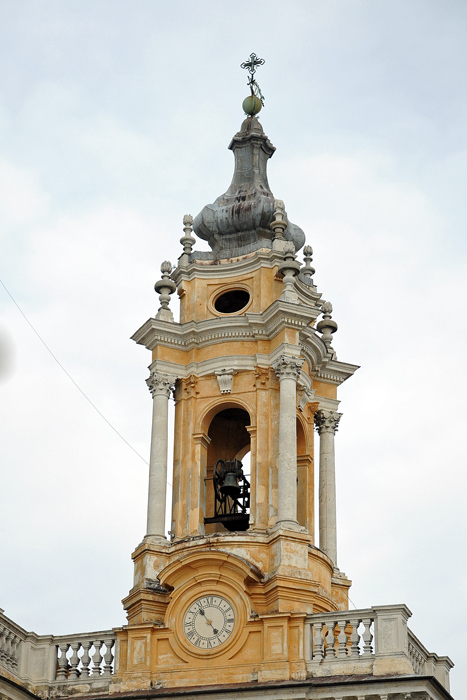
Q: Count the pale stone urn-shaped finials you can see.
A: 6